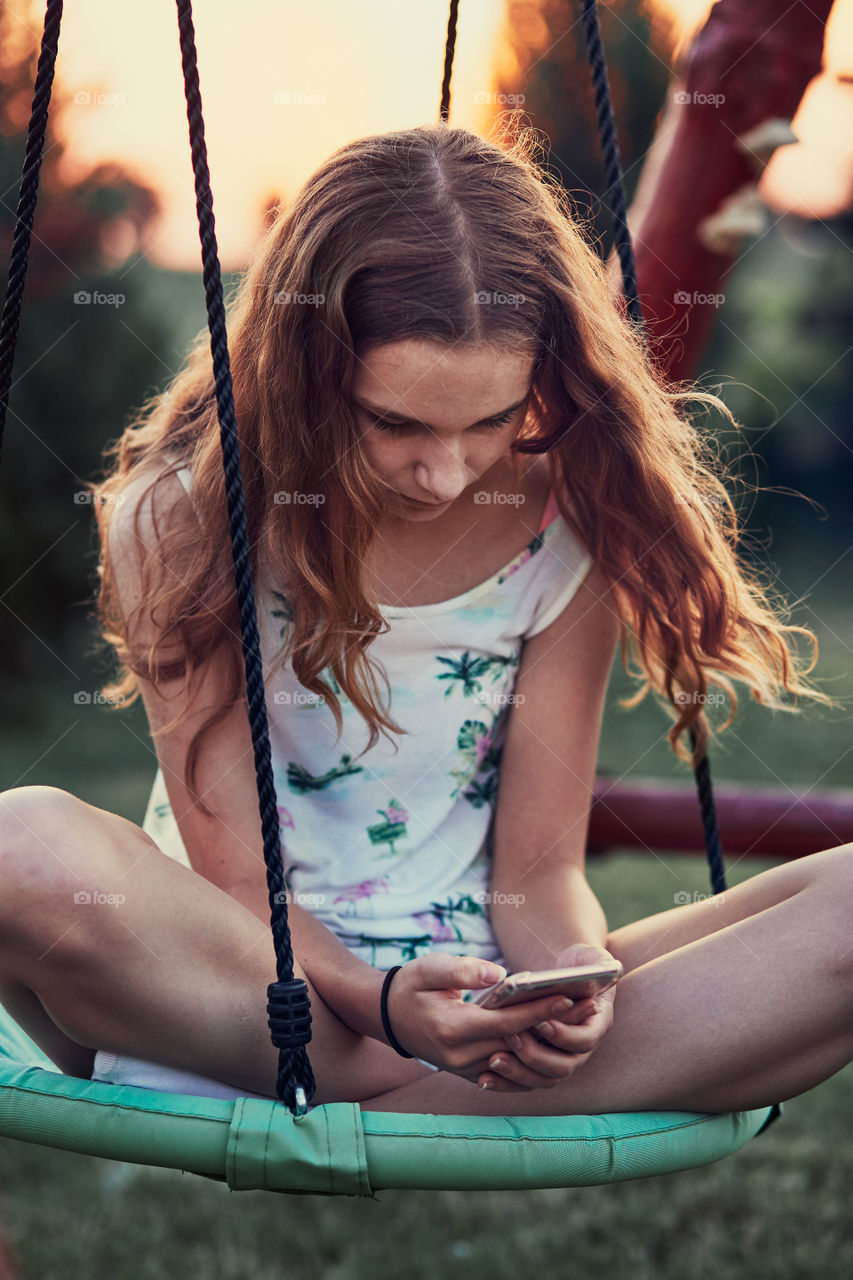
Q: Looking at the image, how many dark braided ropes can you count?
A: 4